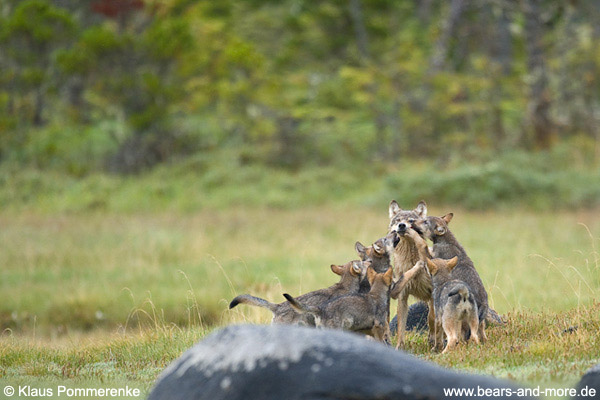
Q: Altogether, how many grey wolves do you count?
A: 6